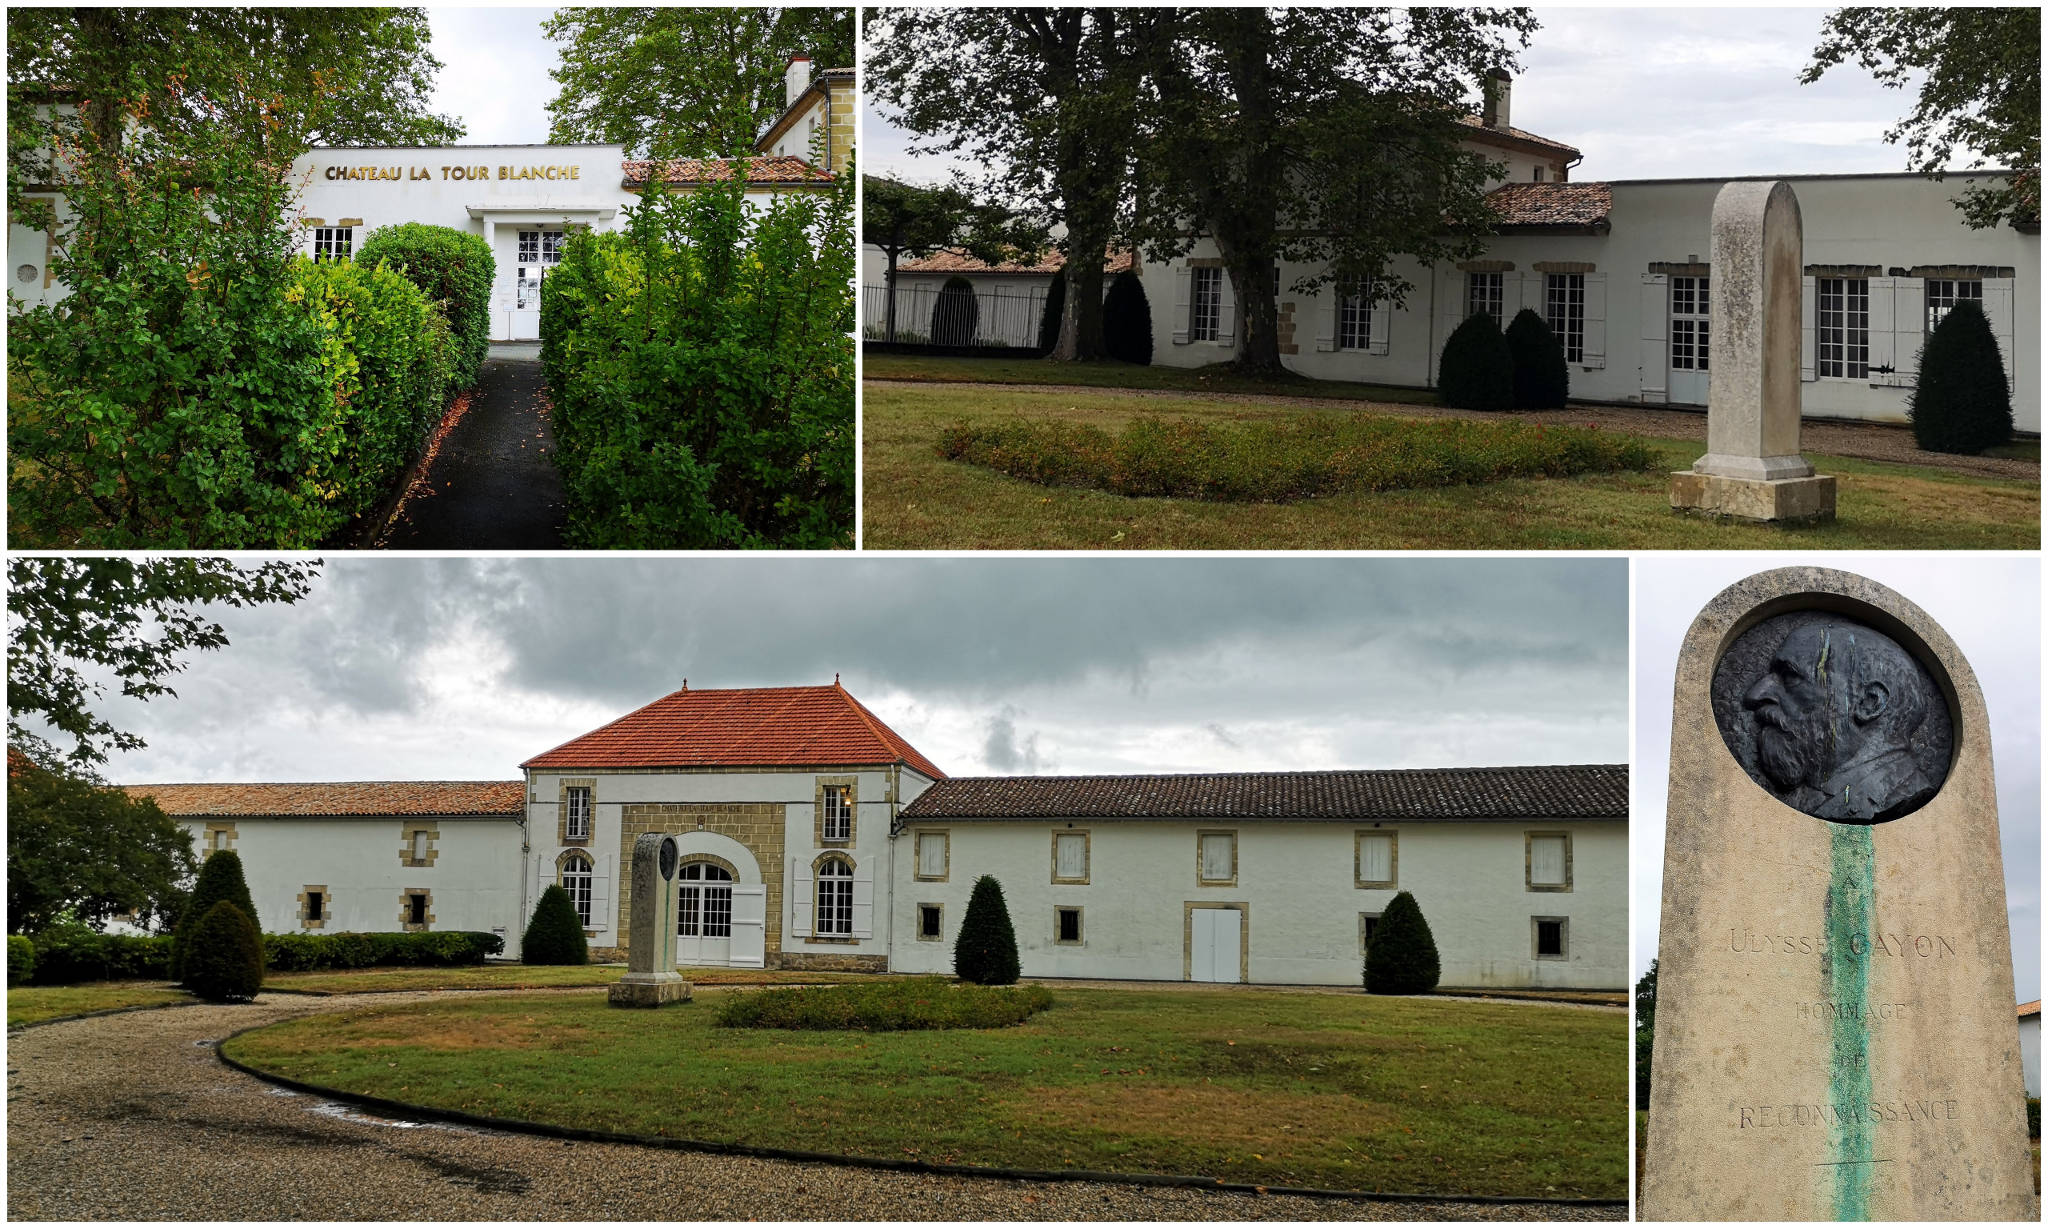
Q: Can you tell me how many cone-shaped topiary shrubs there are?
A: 11